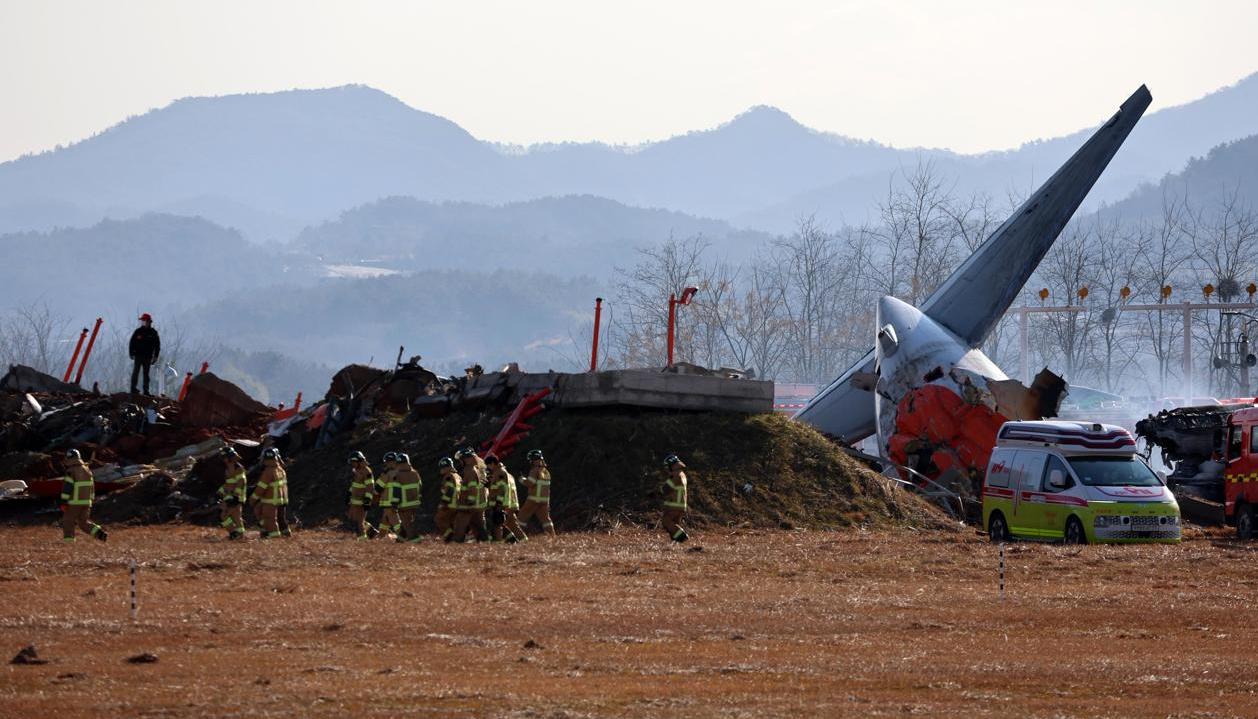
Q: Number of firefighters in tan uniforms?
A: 11